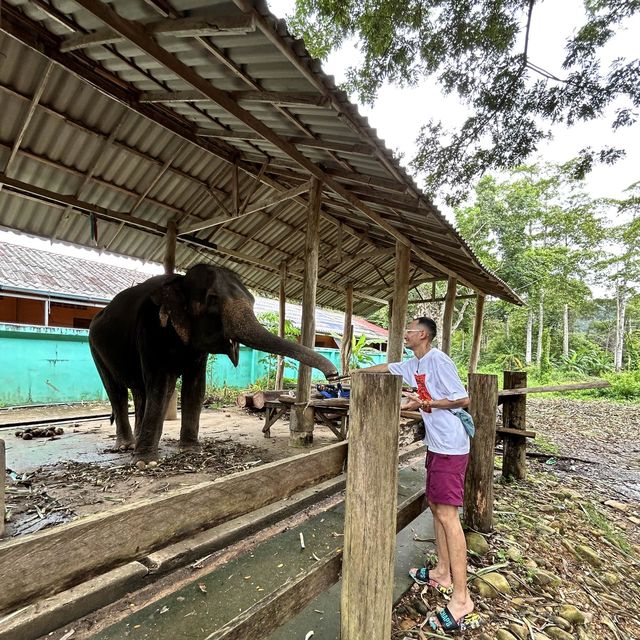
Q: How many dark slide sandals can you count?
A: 2